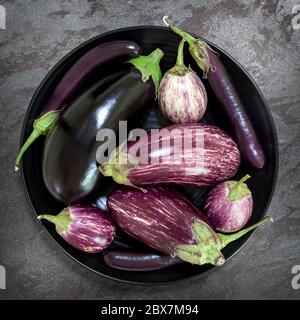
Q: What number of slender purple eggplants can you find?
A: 3